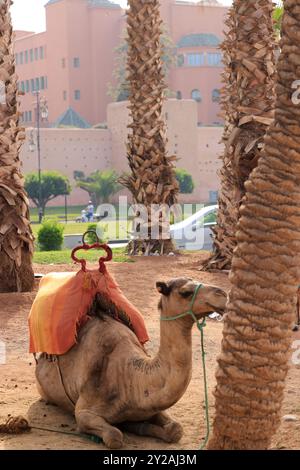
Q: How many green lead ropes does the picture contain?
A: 1